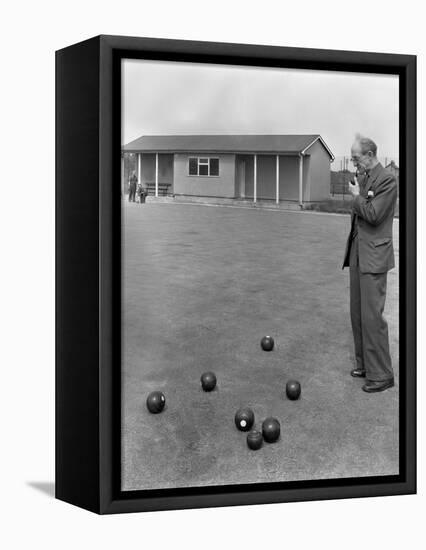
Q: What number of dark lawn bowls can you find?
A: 7